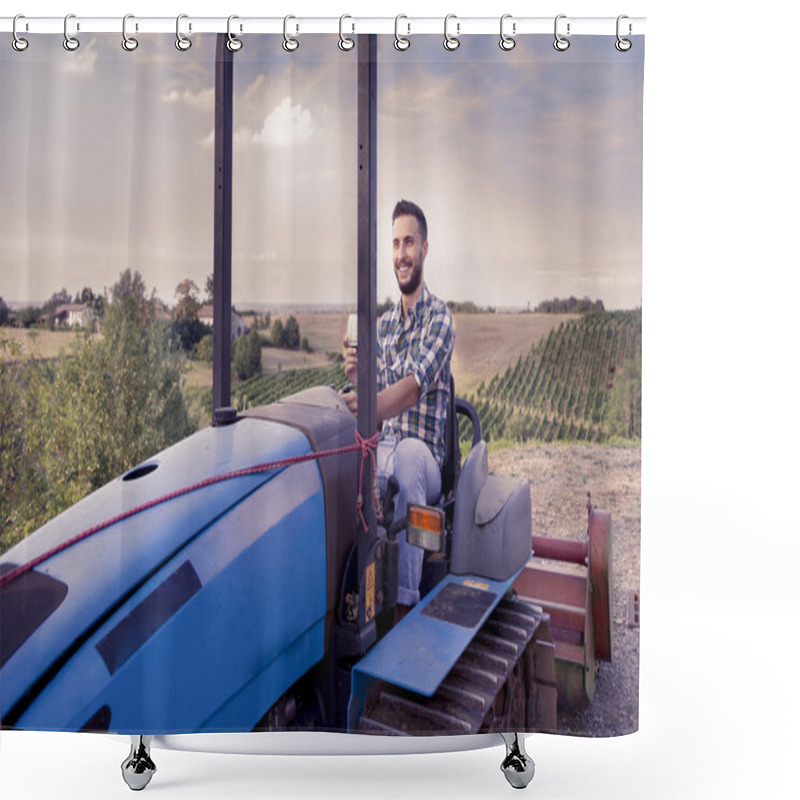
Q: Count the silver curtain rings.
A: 12